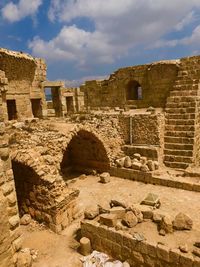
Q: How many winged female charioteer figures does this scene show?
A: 0